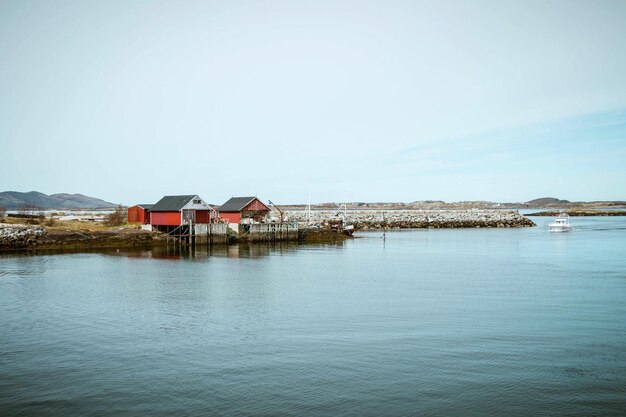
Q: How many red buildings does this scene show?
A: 3